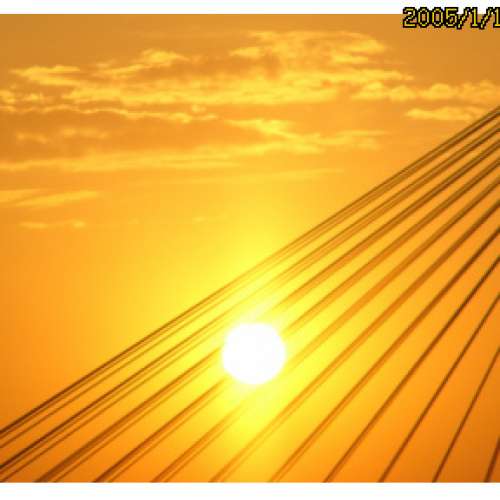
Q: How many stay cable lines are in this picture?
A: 11